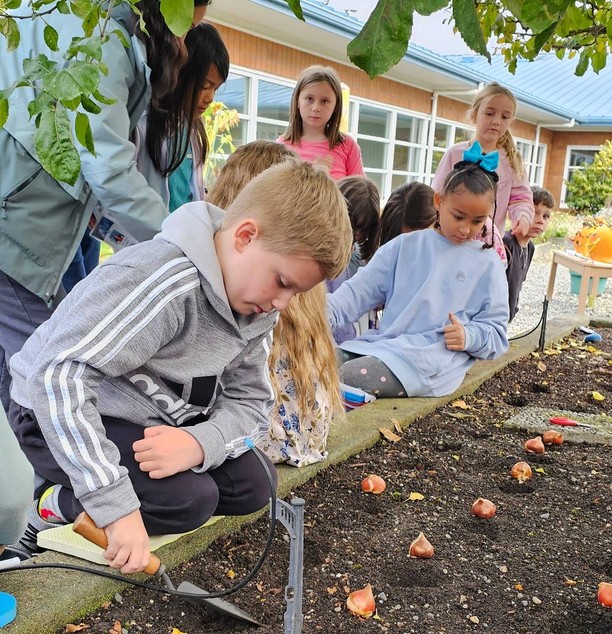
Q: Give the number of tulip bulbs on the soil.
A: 8